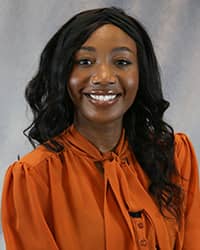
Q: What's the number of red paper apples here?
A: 0